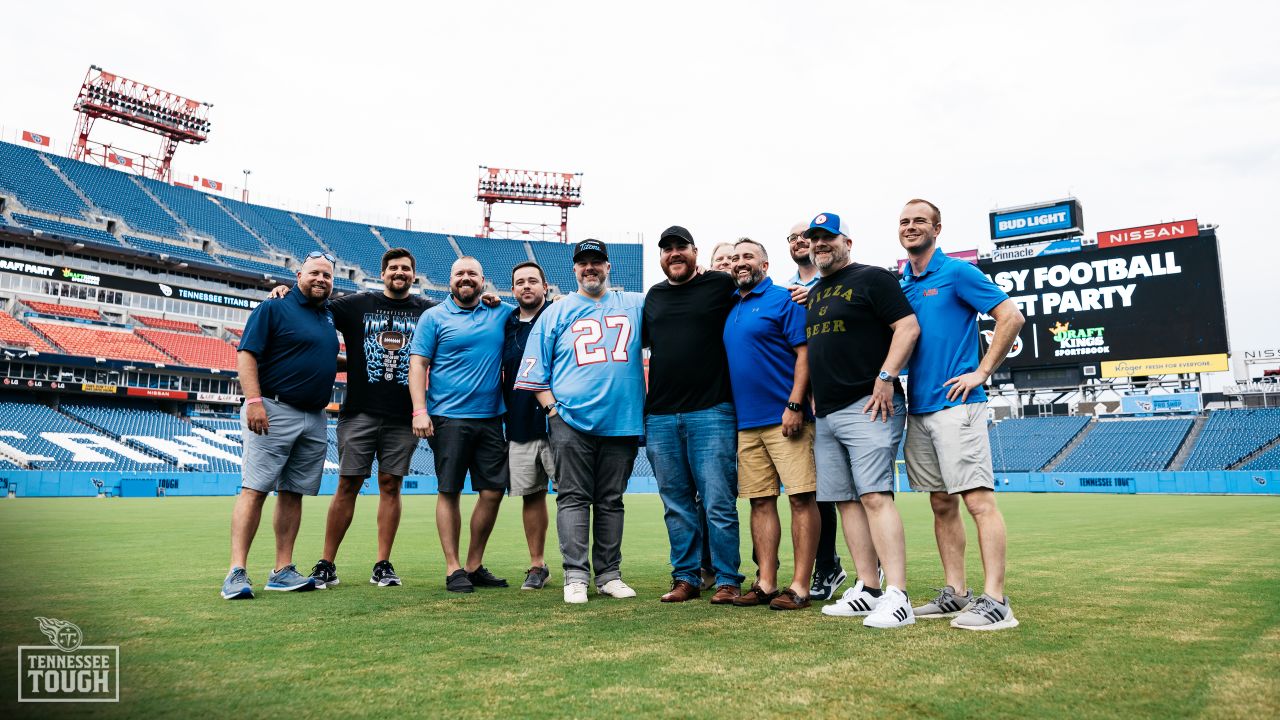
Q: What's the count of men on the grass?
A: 11